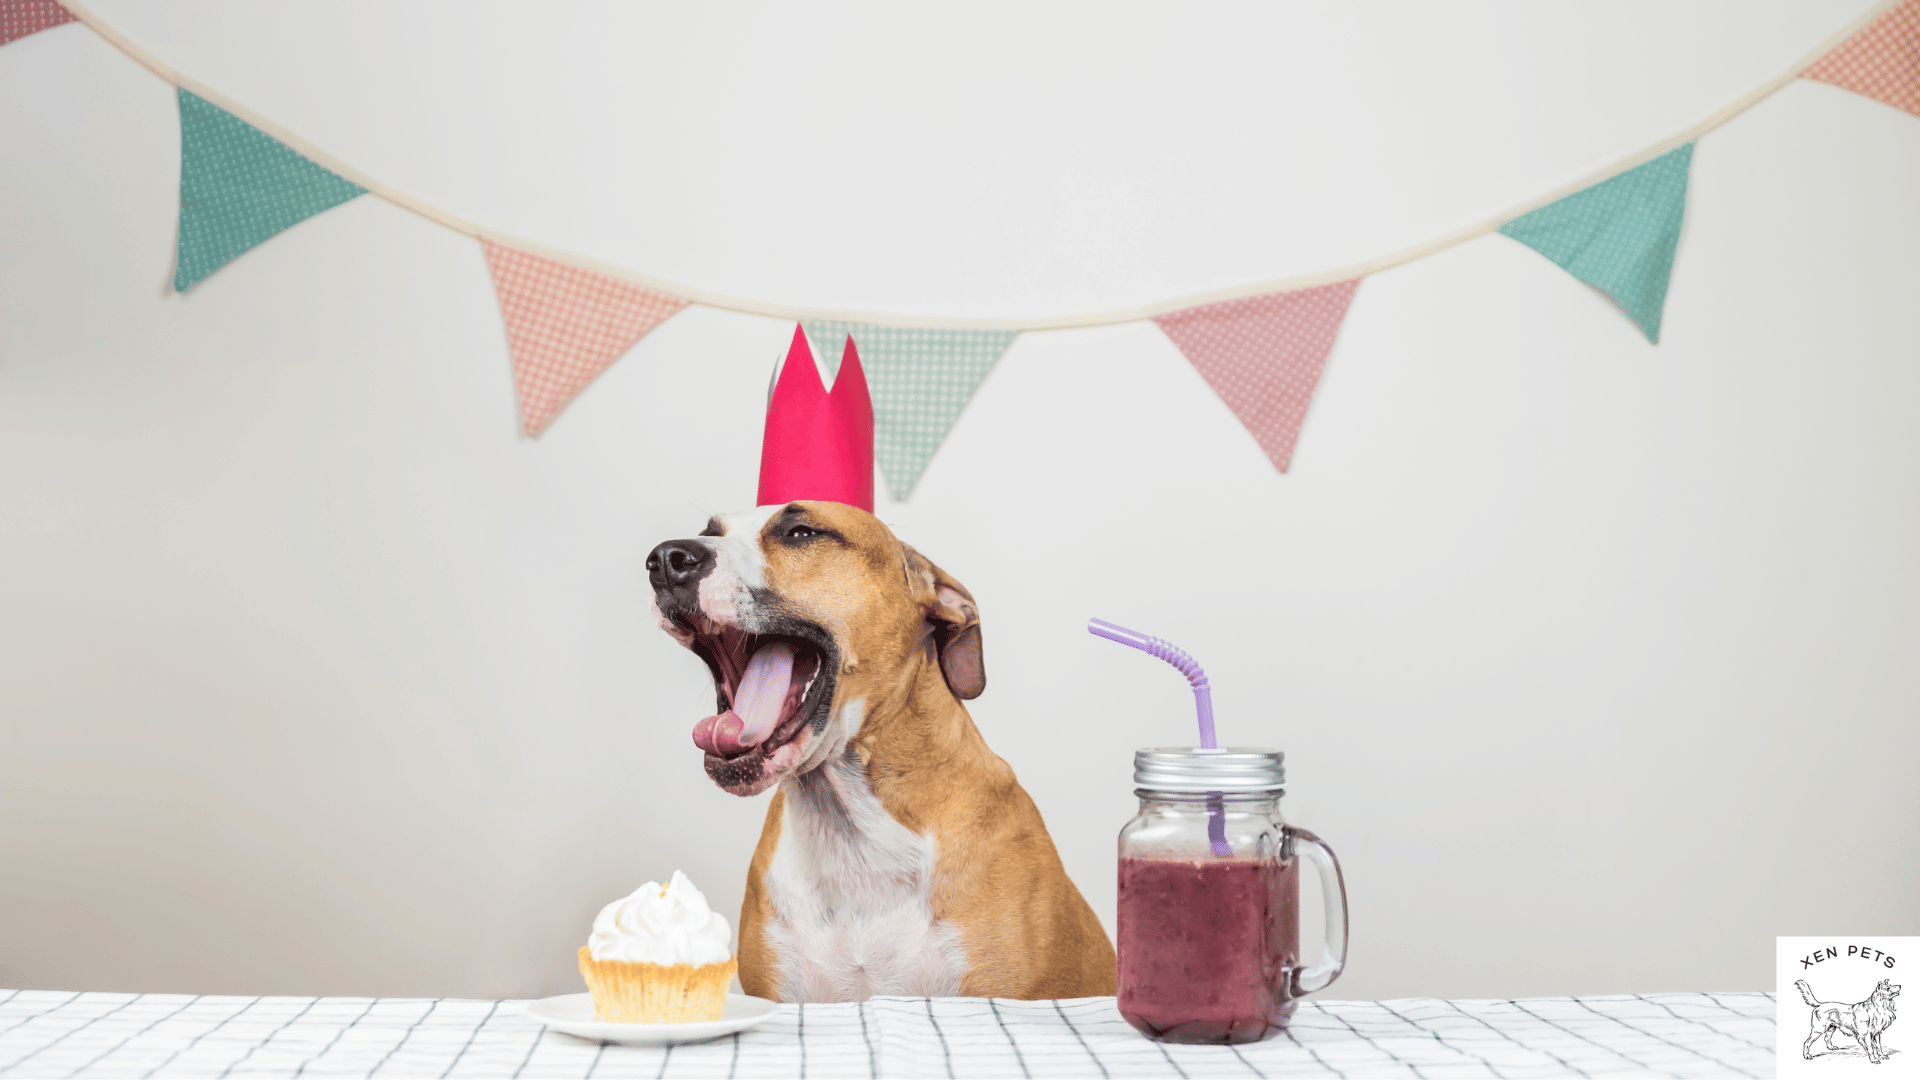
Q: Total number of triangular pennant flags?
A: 7